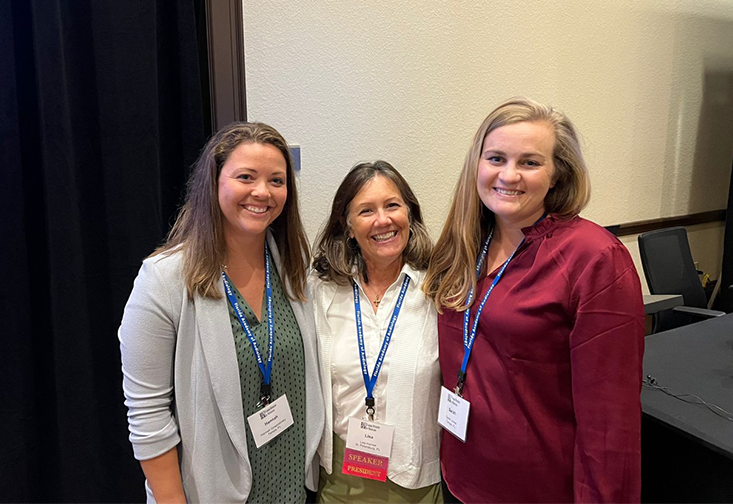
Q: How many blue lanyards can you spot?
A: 3